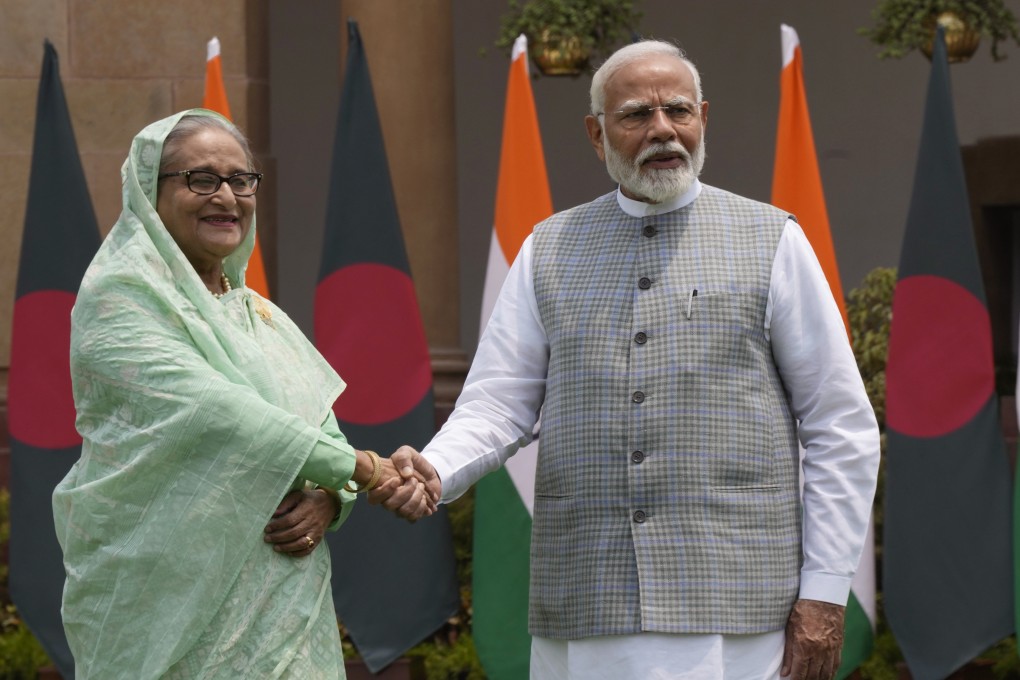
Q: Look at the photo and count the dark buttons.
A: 6